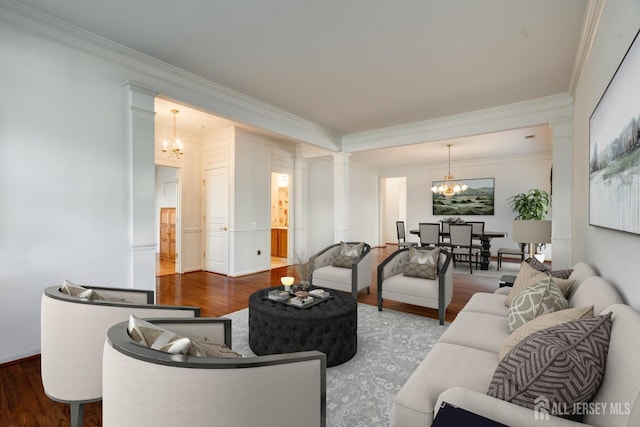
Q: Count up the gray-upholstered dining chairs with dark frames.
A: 6